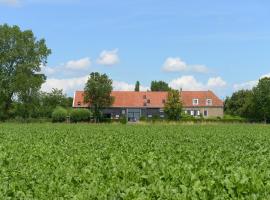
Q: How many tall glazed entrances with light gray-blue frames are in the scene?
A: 1